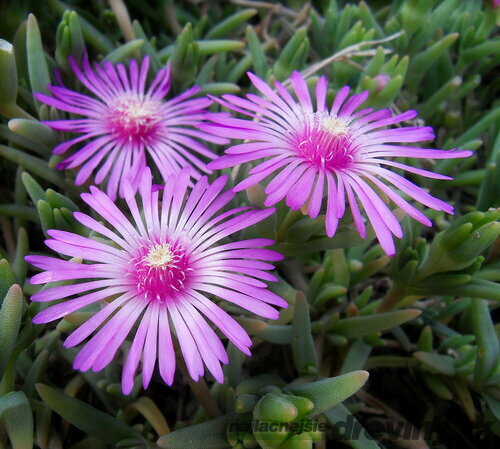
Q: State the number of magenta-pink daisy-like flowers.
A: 3